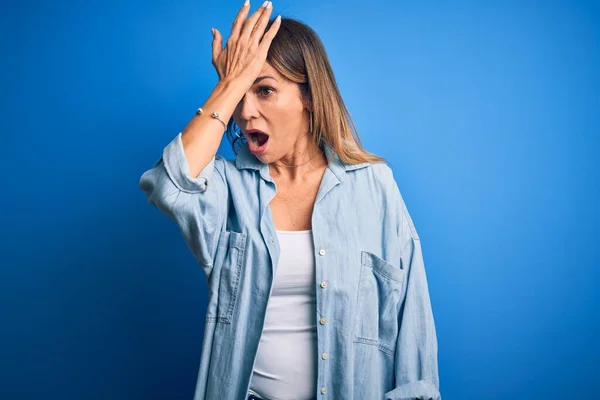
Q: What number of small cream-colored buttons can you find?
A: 5